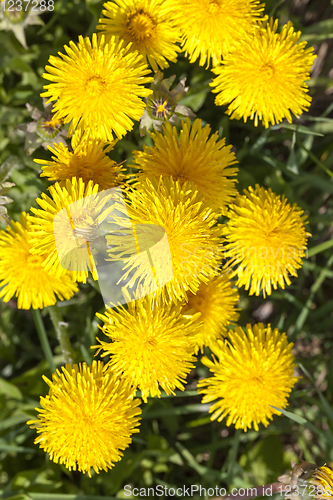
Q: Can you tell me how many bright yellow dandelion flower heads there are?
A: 14